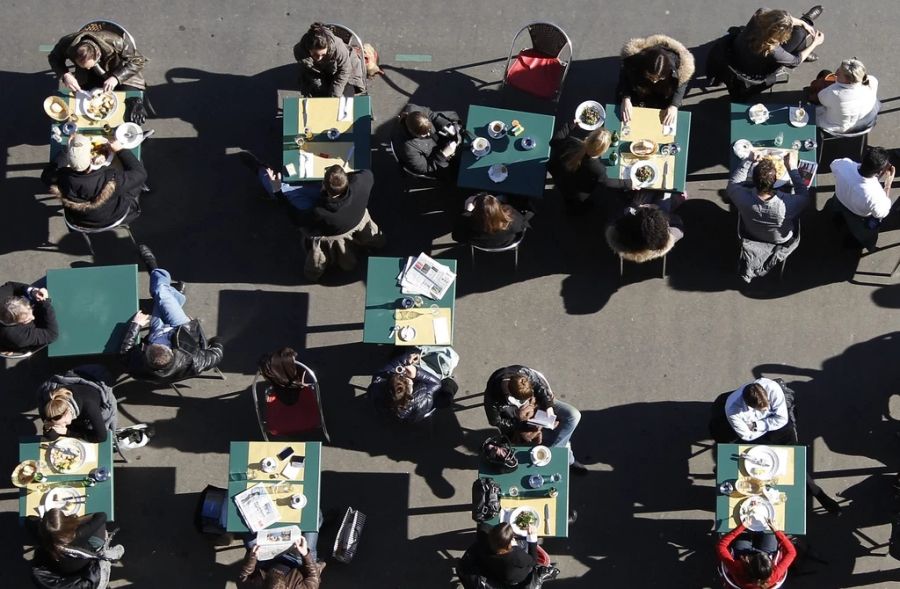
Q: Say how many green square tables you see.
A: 11